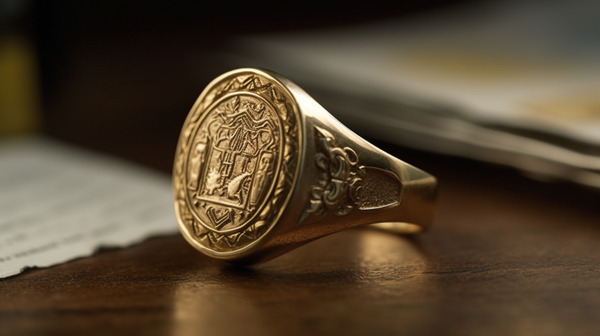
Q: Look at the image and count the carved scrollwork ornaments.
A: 1